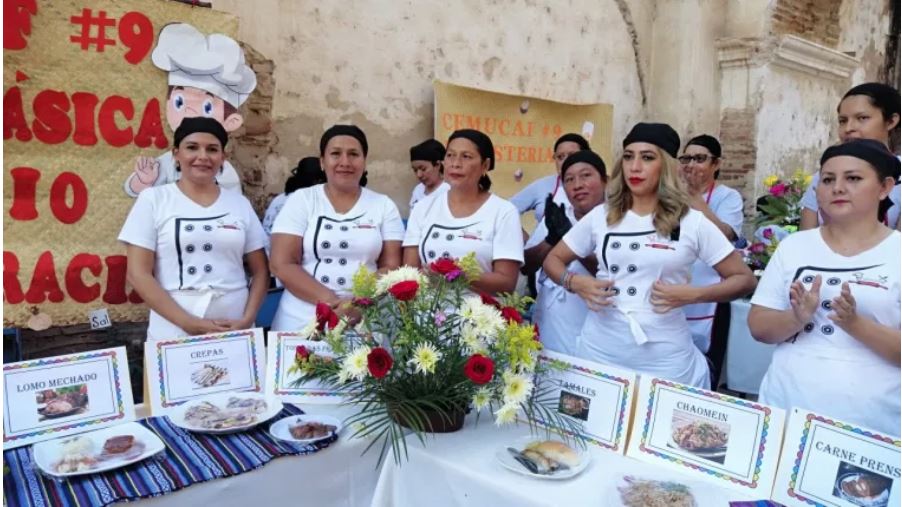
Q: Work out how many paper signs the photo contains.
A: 6